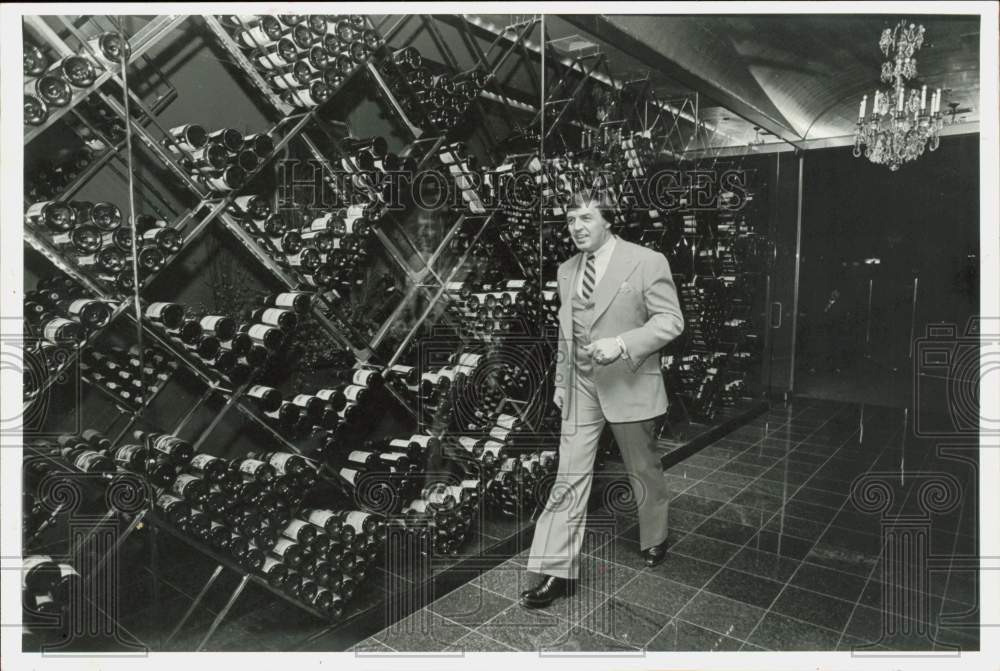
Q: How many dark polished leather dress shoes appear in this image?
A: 2